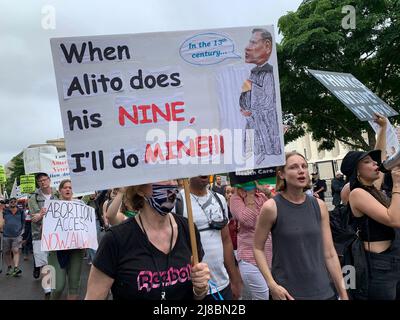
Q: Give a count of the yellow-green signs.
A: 2